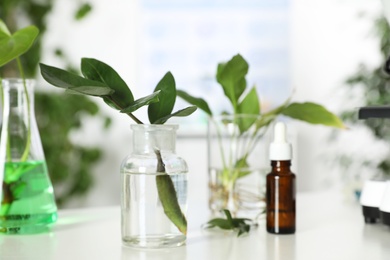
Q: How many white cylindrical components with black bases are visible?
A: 2